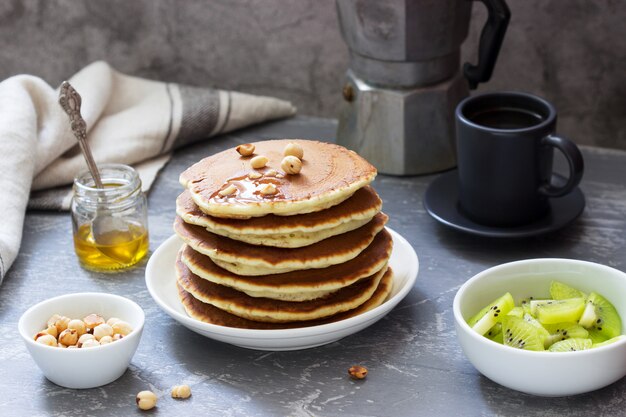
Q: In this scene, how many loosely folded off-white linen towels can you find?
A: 1